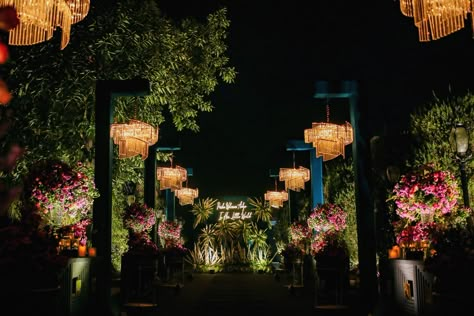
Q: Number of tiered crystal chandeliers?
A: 8